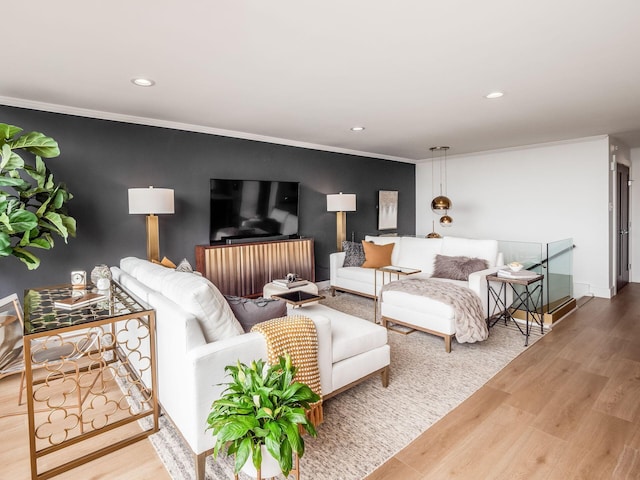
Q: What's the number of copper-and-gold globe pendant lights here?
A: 3